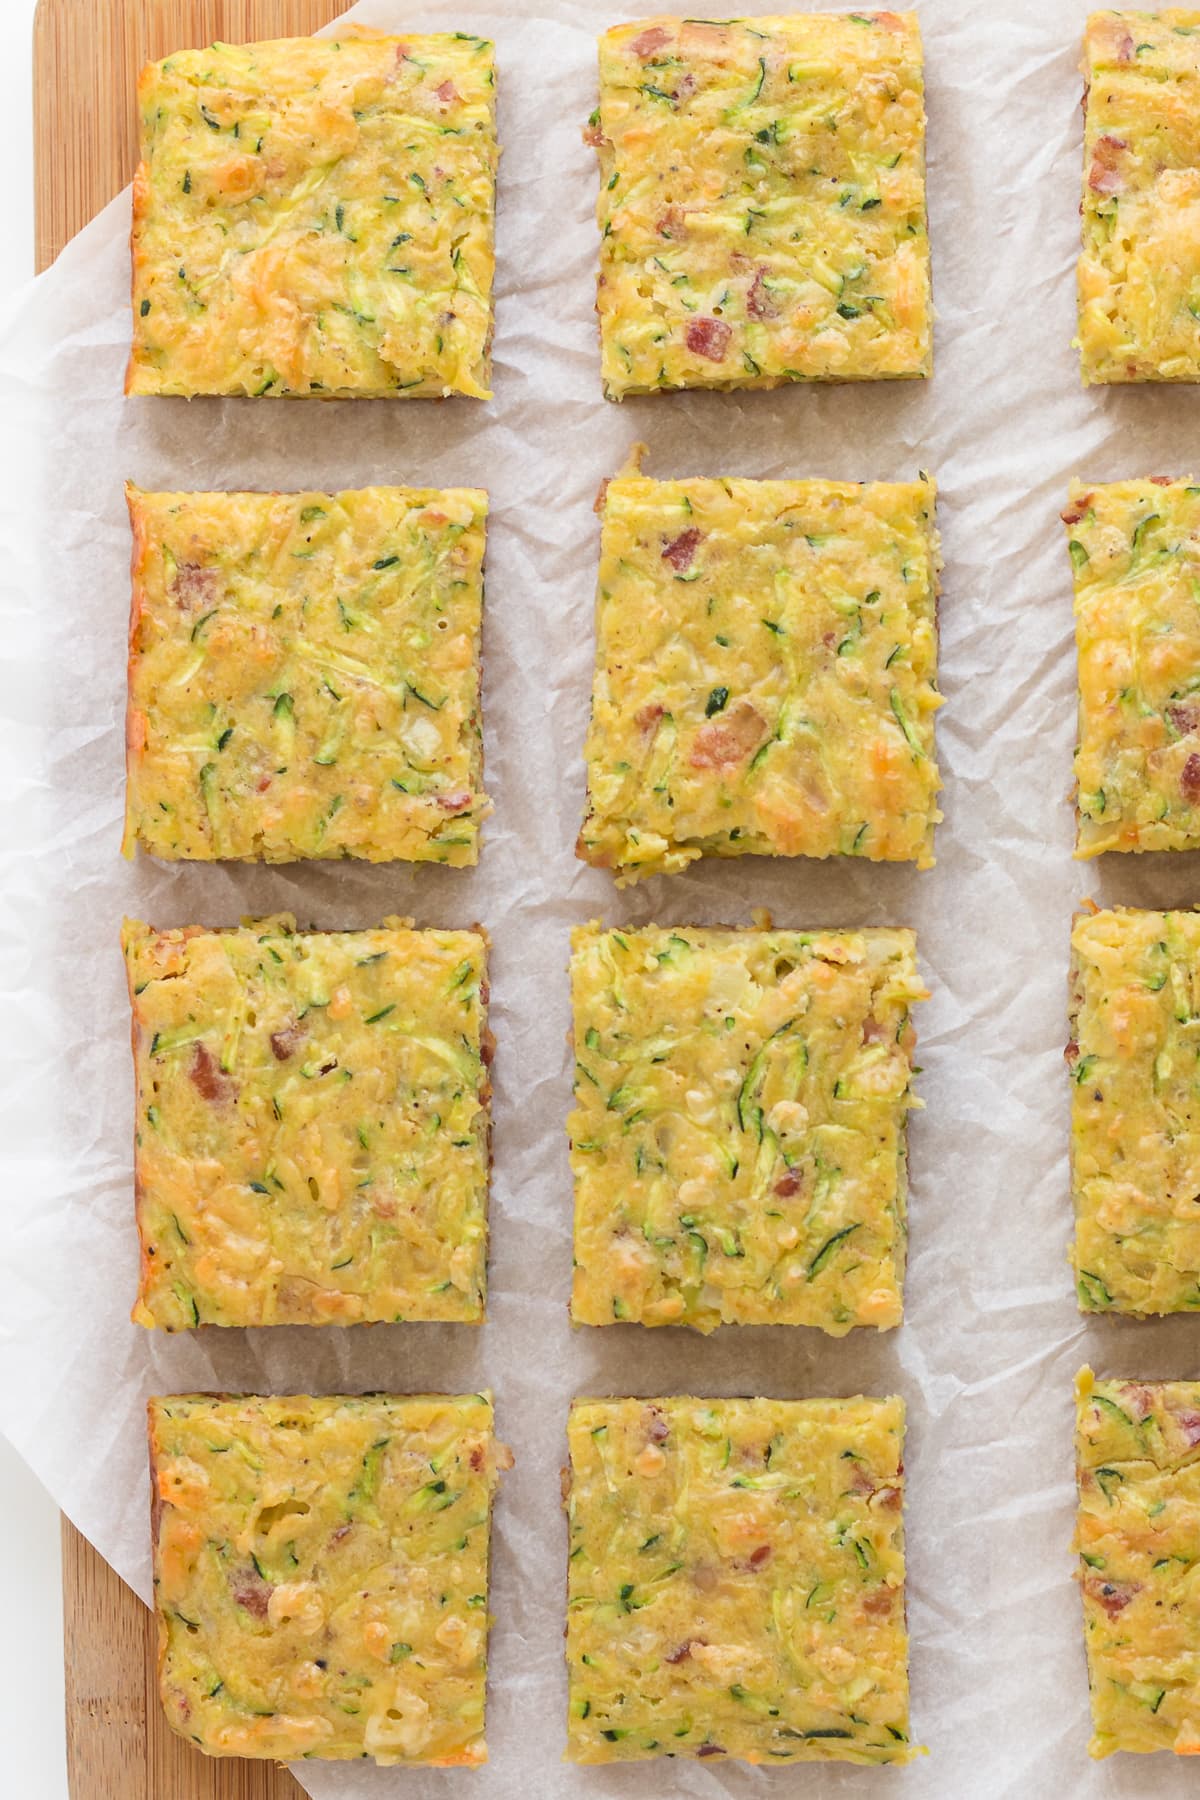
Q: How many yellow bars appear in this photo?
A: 12